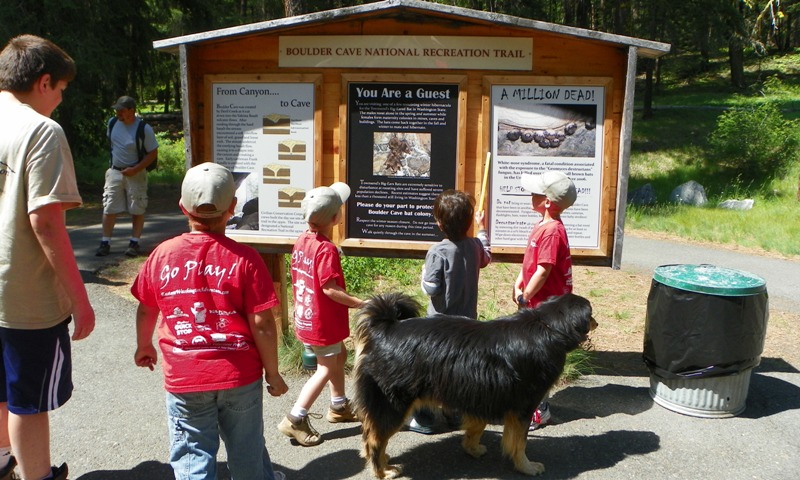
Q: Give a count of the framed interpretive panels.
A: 3